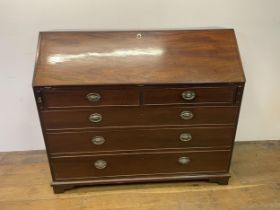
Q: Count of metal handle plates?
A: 8